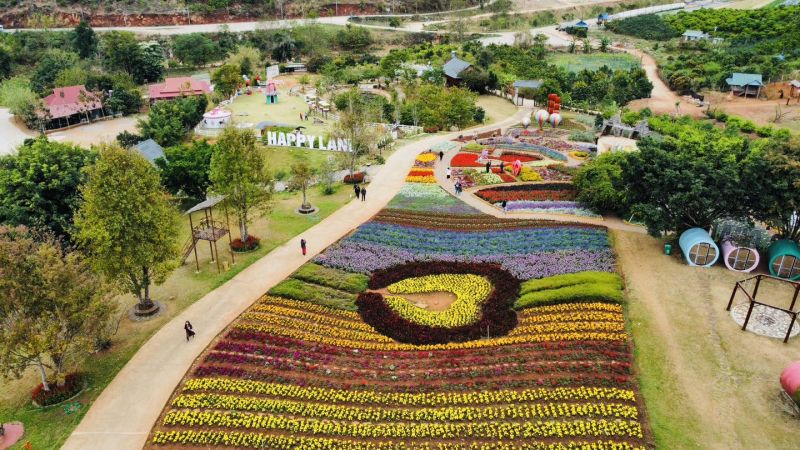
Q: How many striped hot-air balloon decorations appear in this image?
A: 3